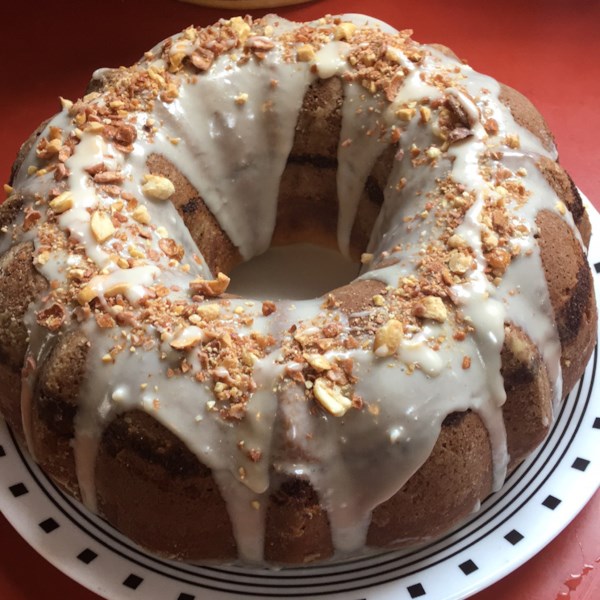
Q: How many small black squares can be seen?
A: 14